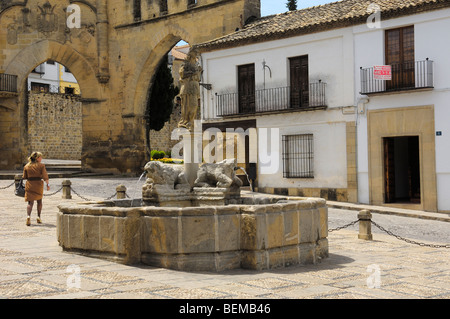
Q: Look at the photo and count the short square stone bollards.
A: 4